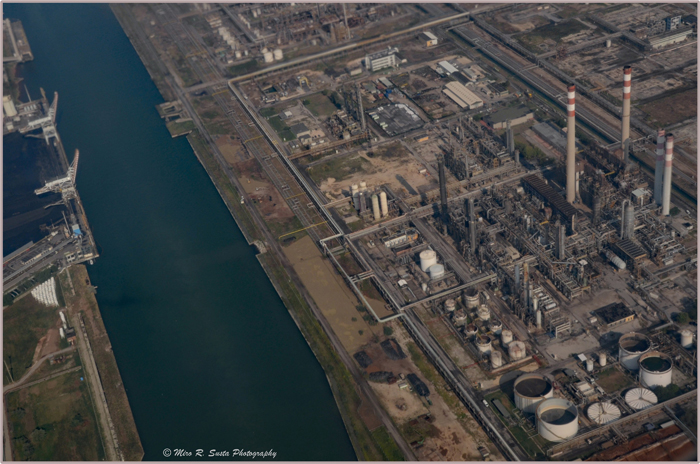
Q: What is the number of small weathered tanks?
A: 10